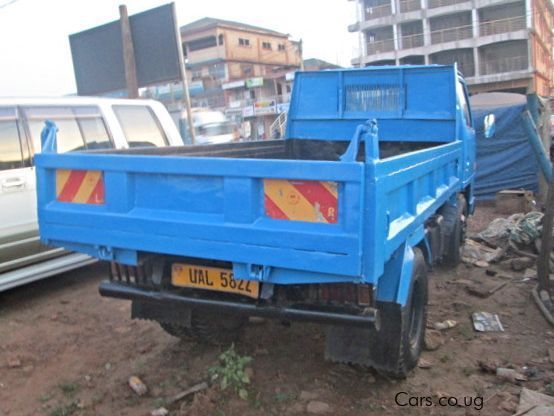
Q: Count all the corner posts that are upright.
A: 2